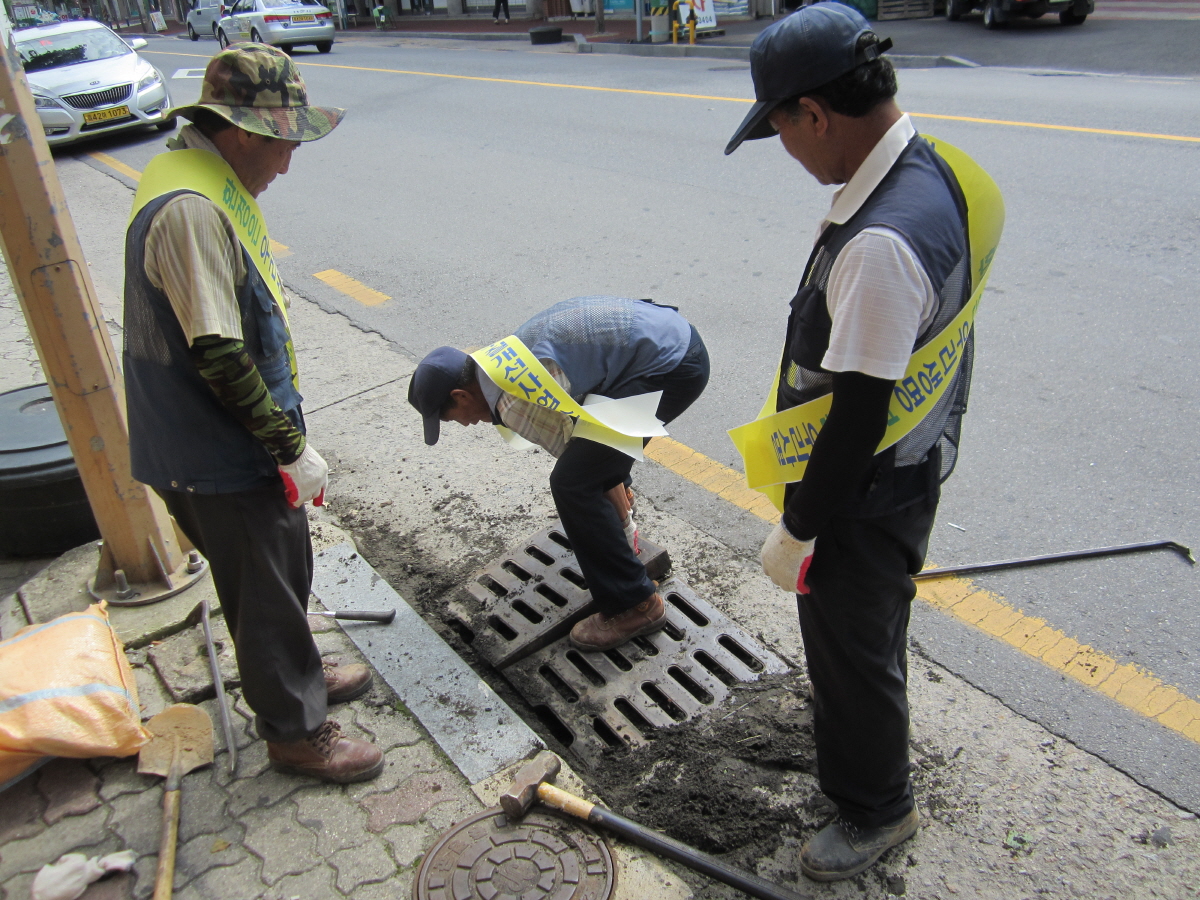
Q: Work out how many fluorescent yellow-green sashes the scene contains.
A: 3